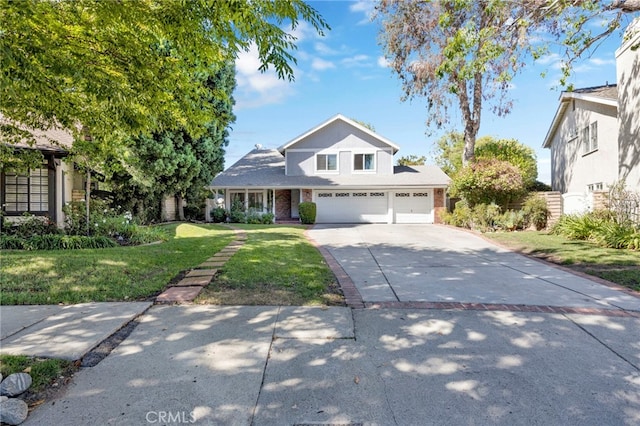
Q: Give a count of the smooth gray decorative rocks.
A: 2